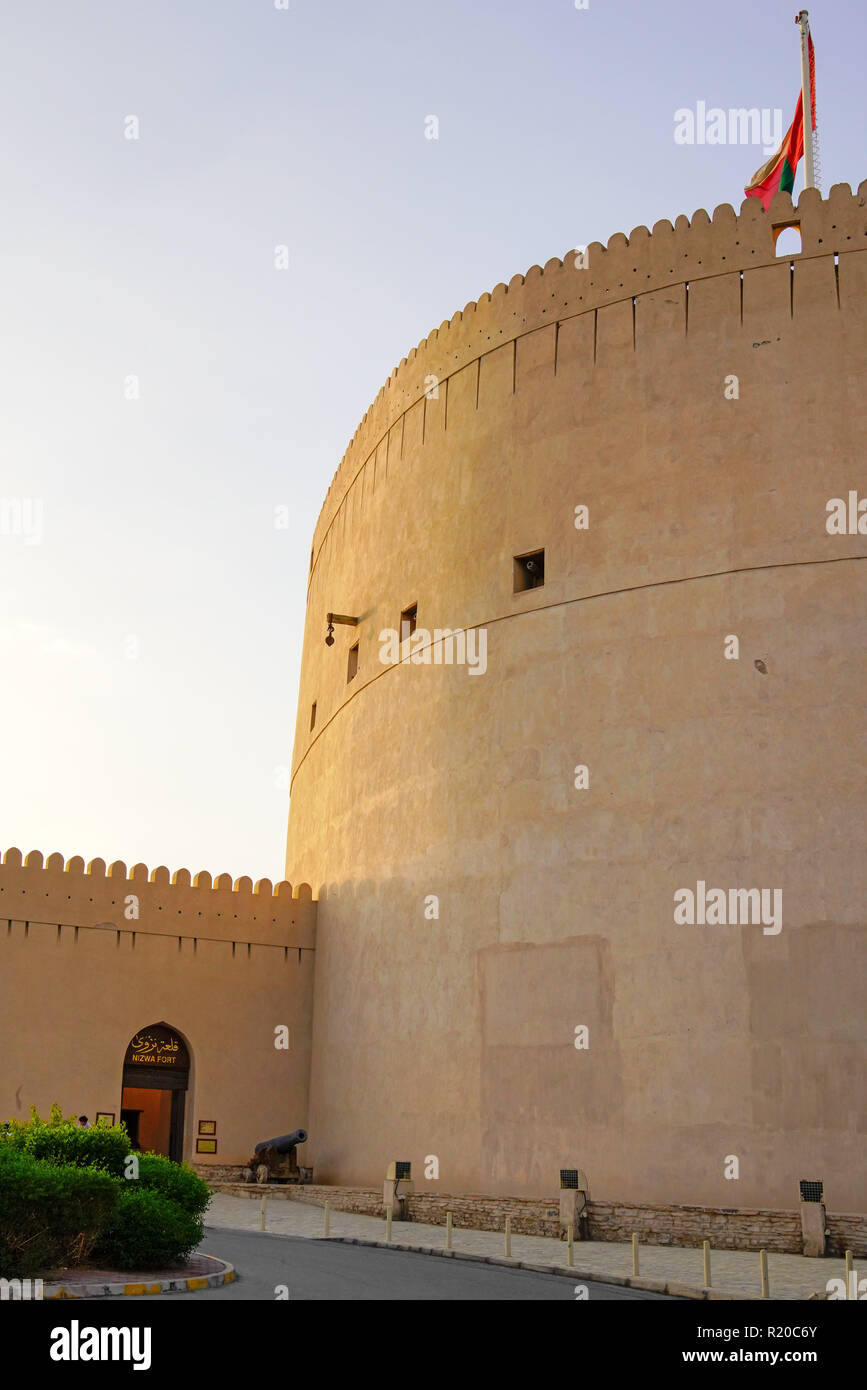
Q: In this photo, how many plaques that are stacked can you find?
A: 2